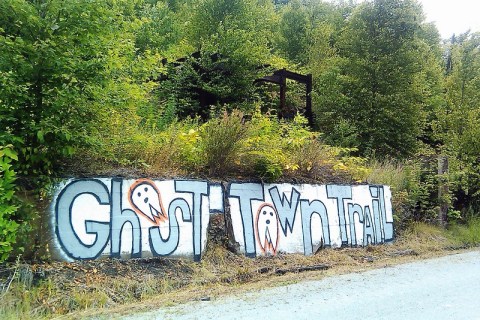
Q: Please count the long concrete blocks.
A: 2